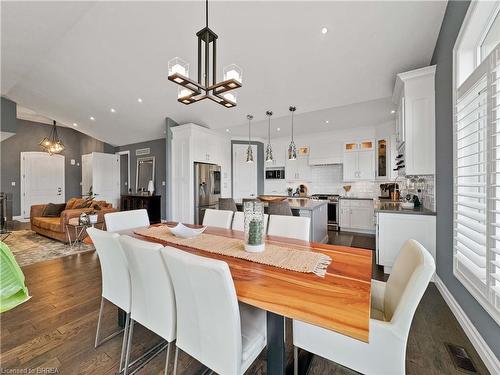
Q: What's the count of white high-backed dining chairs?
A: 8